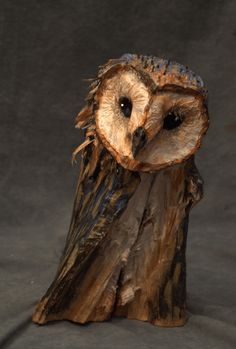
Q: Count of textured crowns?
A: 1